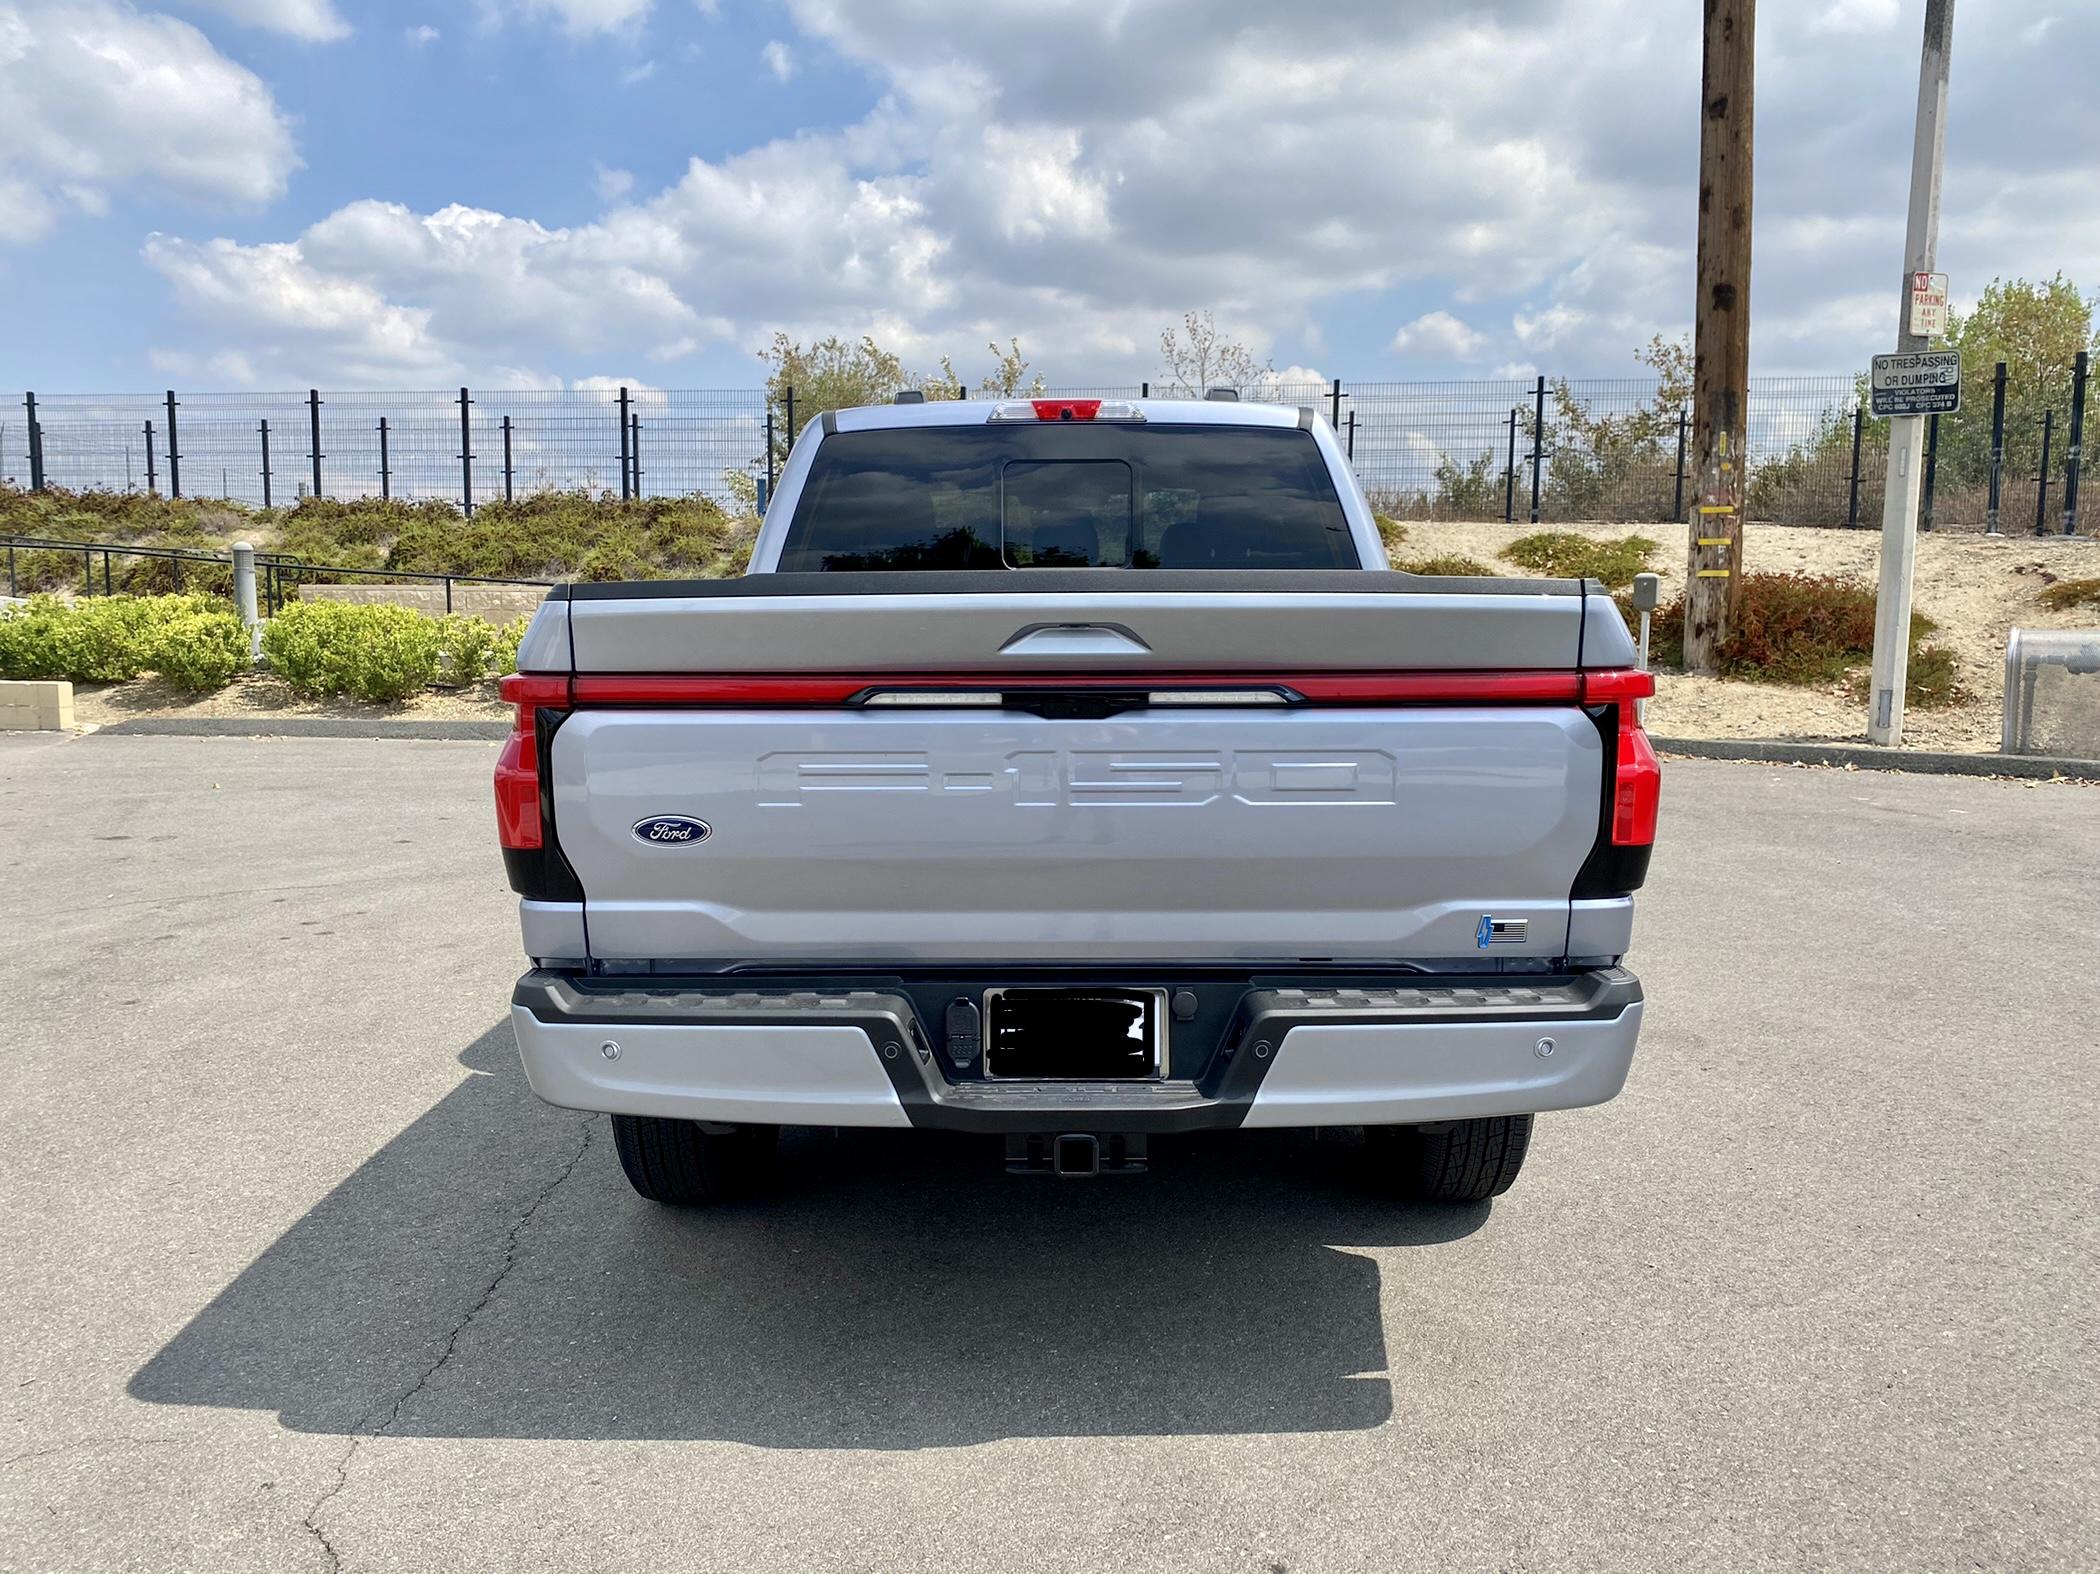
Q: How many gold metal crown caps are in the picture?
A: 0